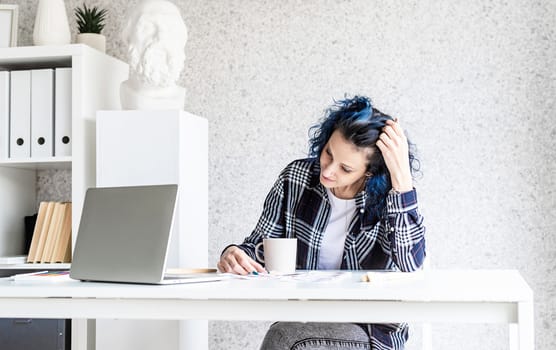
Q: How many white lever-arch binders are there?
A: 4